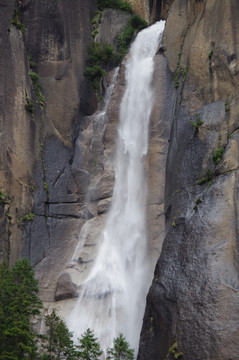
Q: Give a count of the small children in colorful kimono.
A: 0